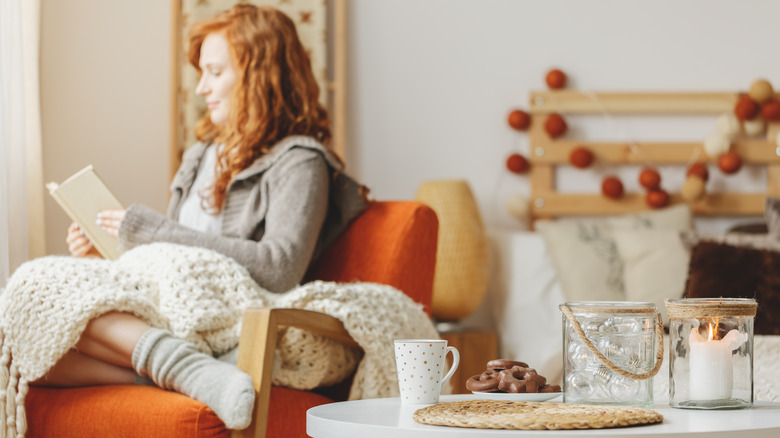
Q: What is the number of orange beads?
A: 12